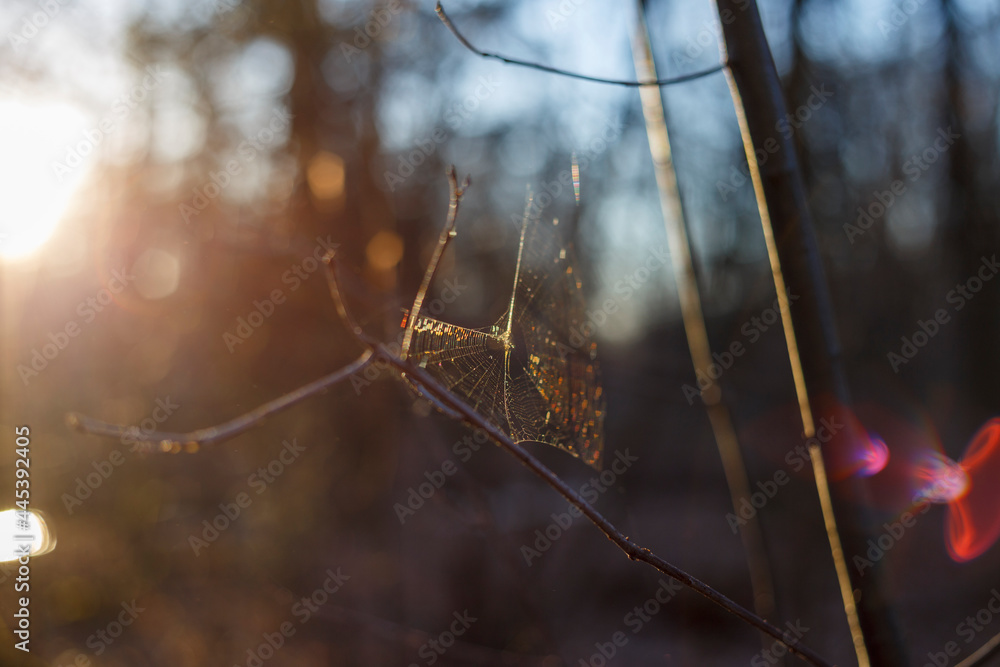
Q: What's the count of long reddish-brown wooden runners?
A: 0